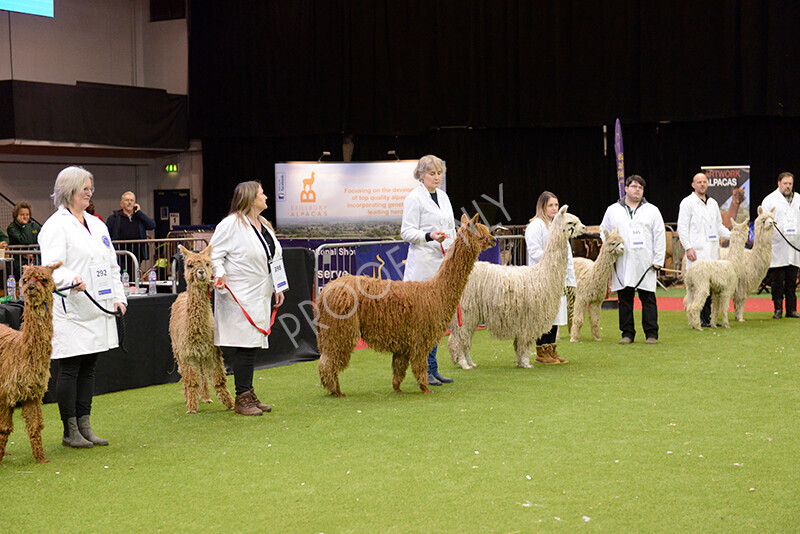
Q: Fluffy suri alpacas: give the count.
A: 7